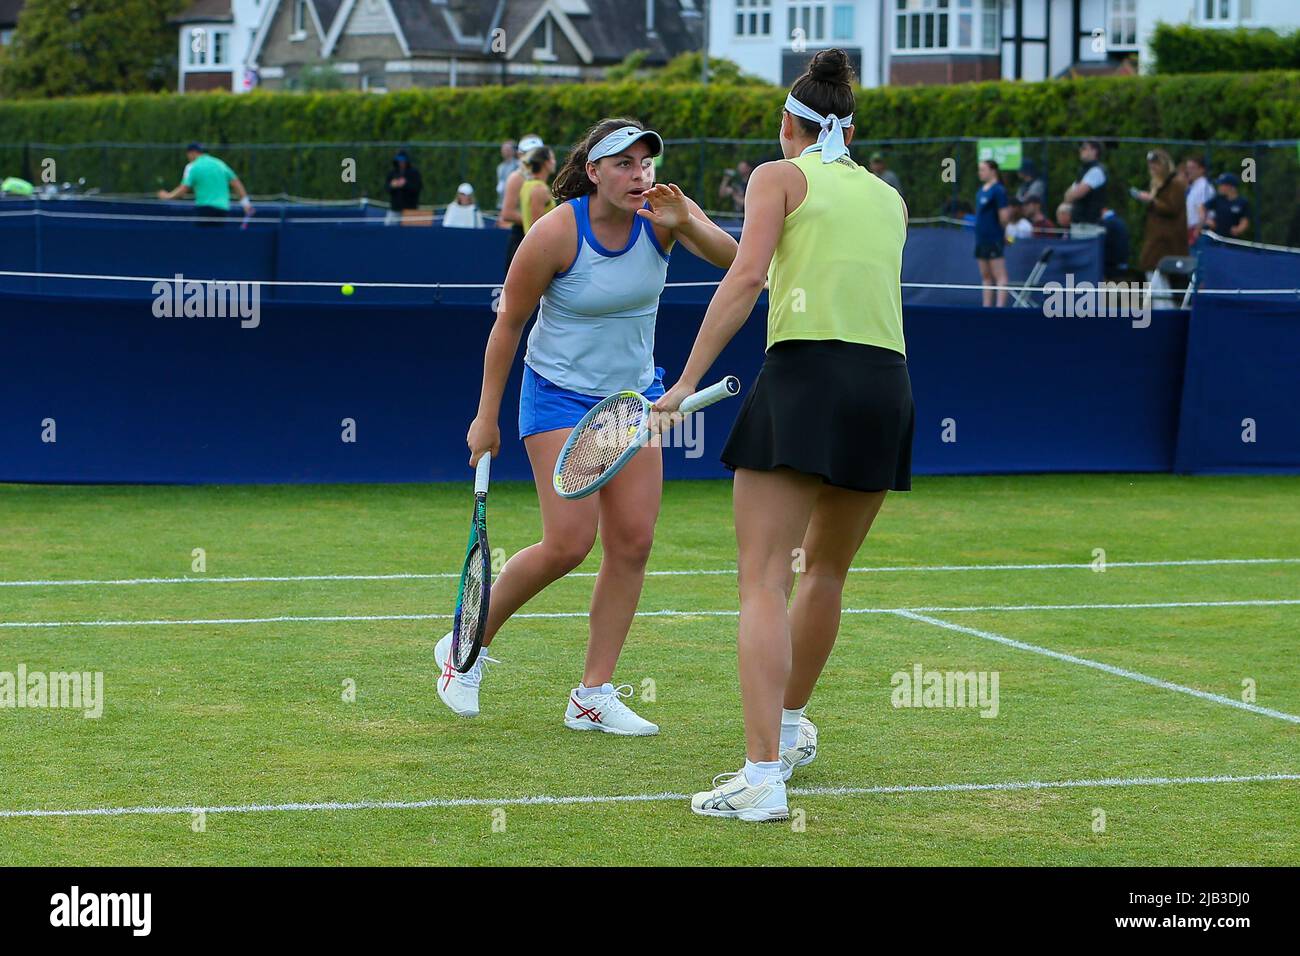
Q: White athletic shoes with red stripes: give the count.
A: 2